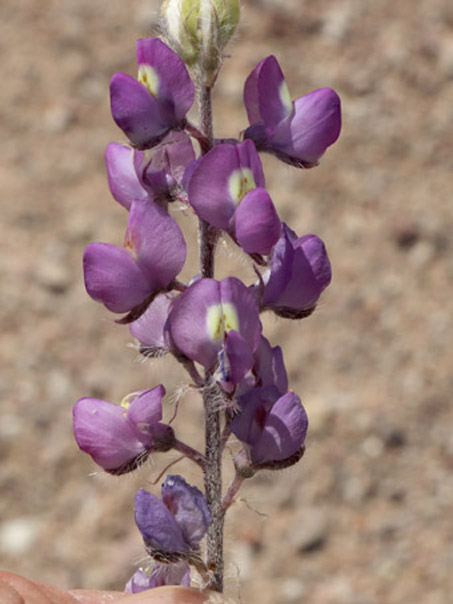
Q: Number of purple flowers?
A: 13